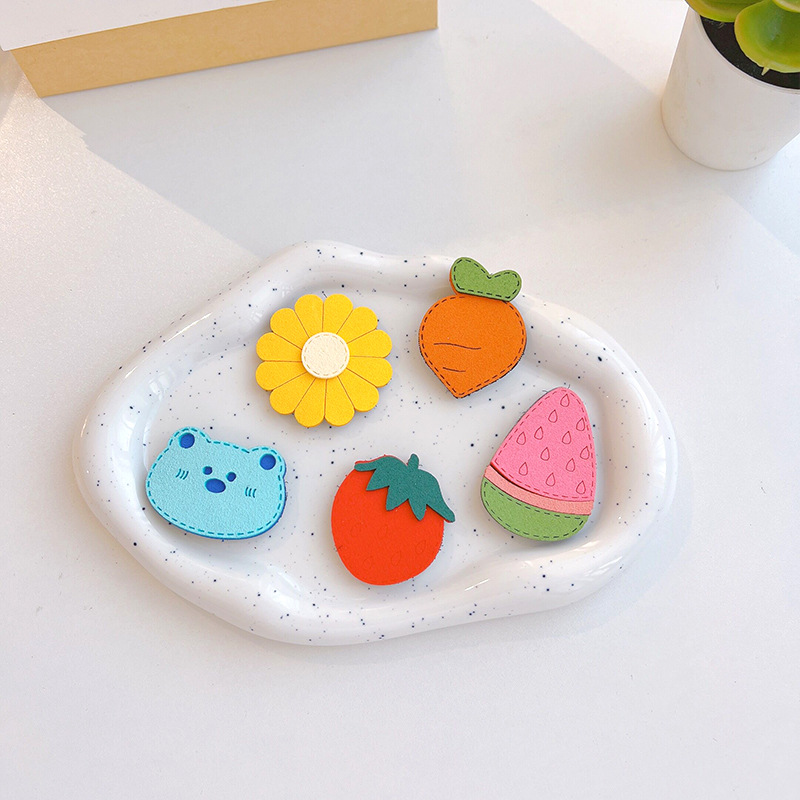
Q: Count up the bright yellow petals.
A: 12